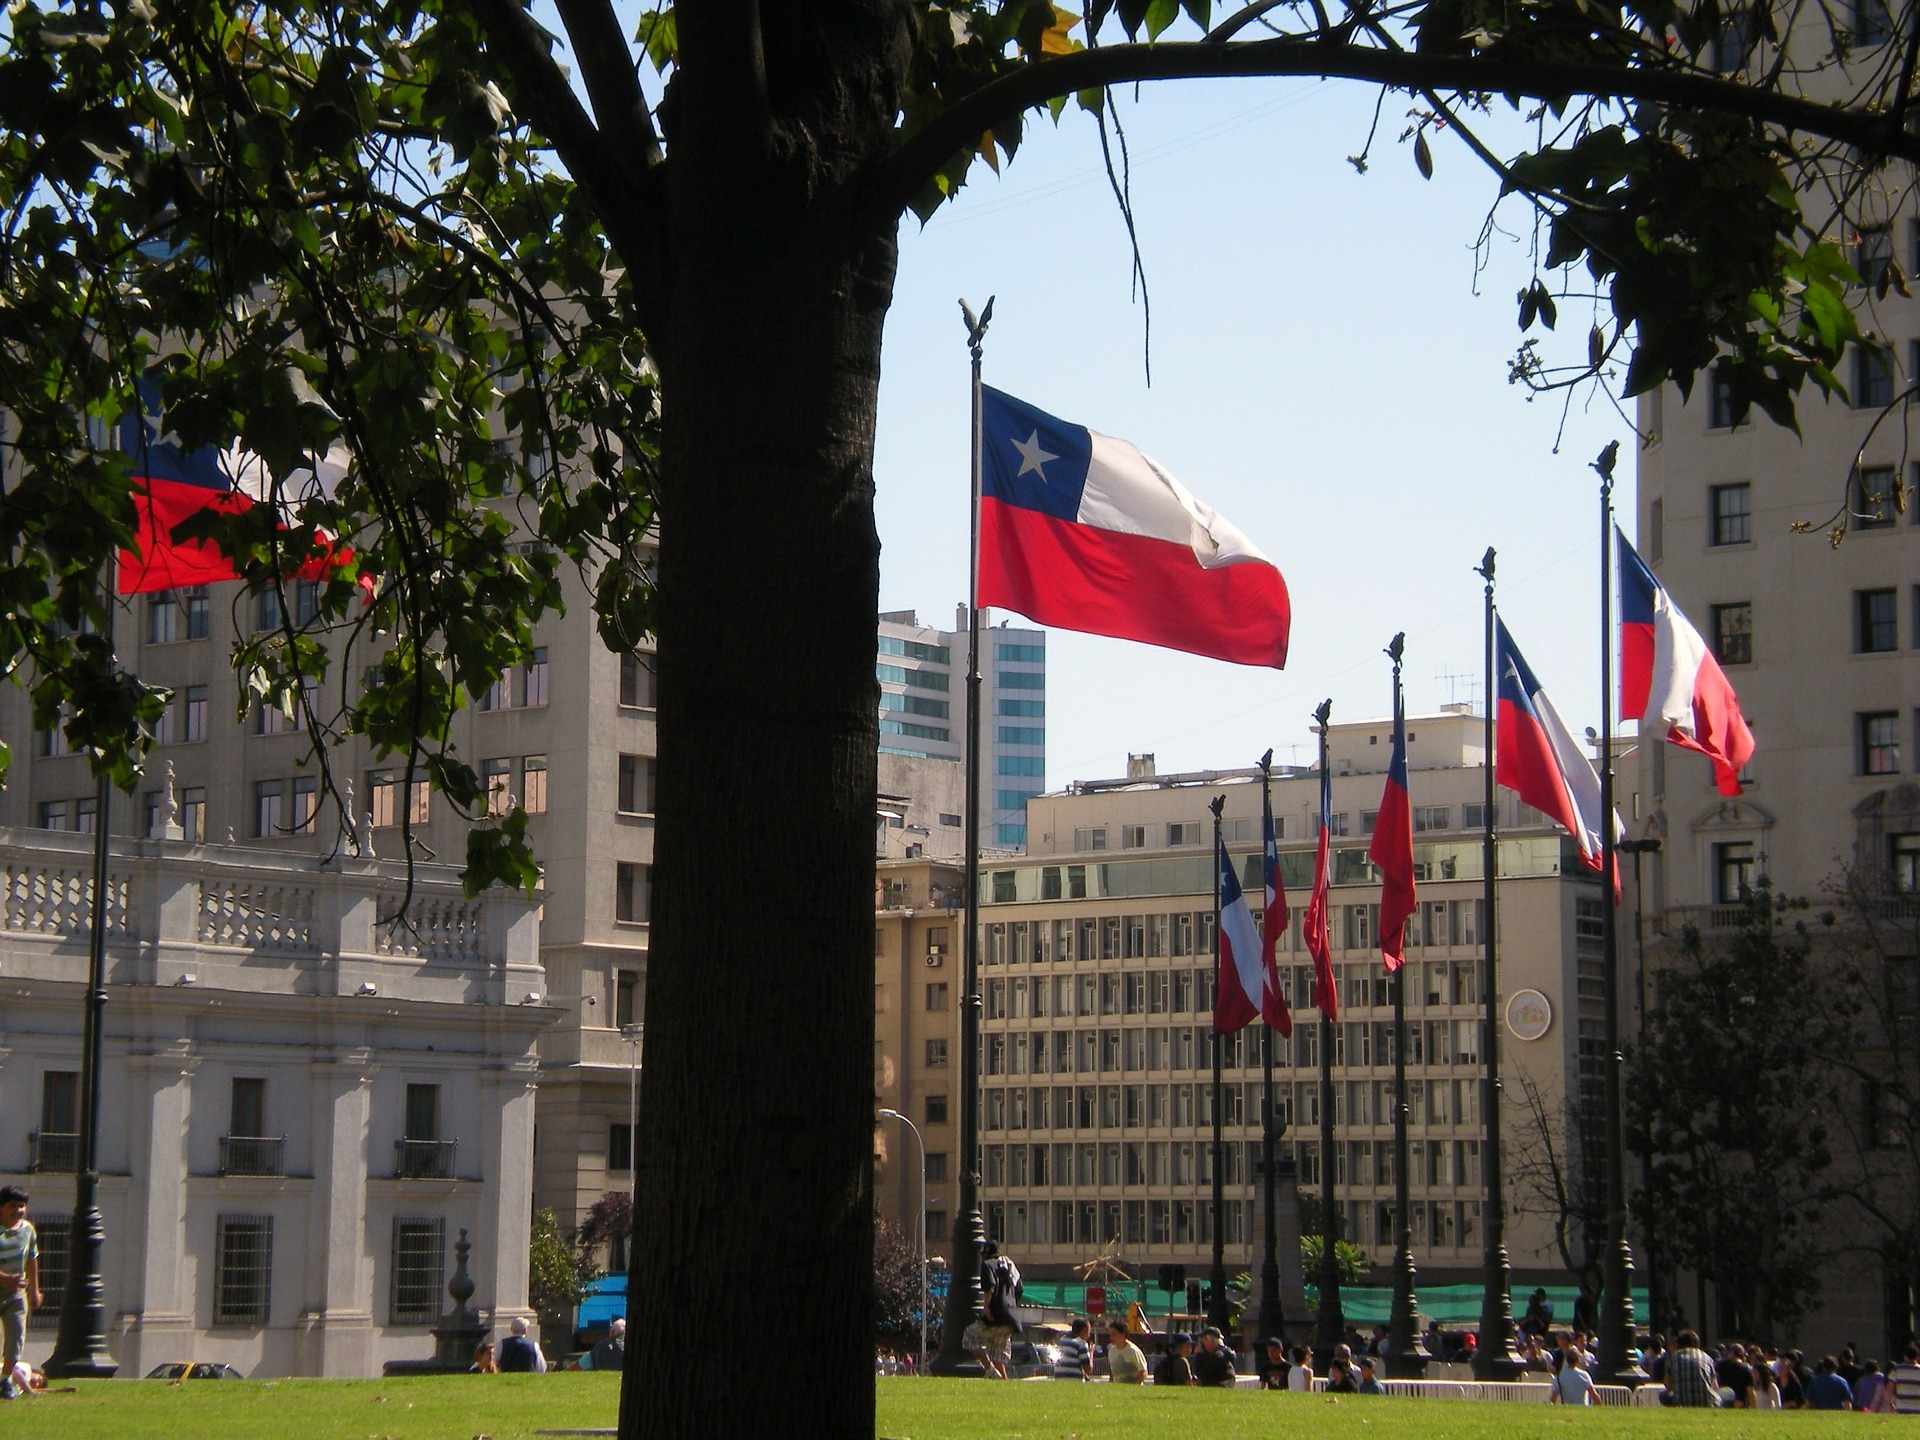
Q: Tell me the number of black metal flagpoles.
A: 8